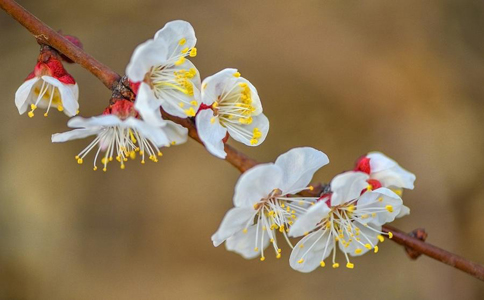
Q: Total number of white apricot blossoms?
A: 7